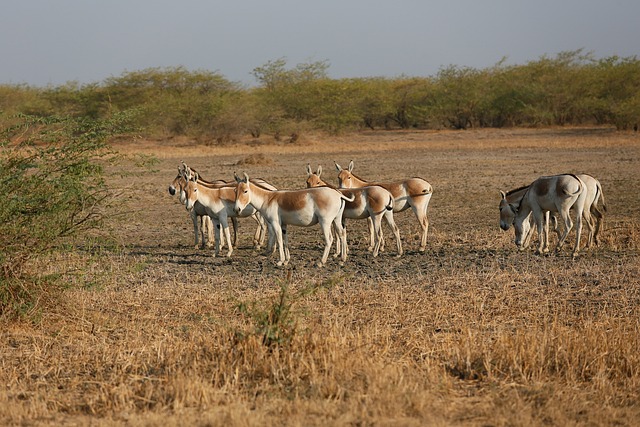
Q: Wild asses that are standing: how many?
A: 8